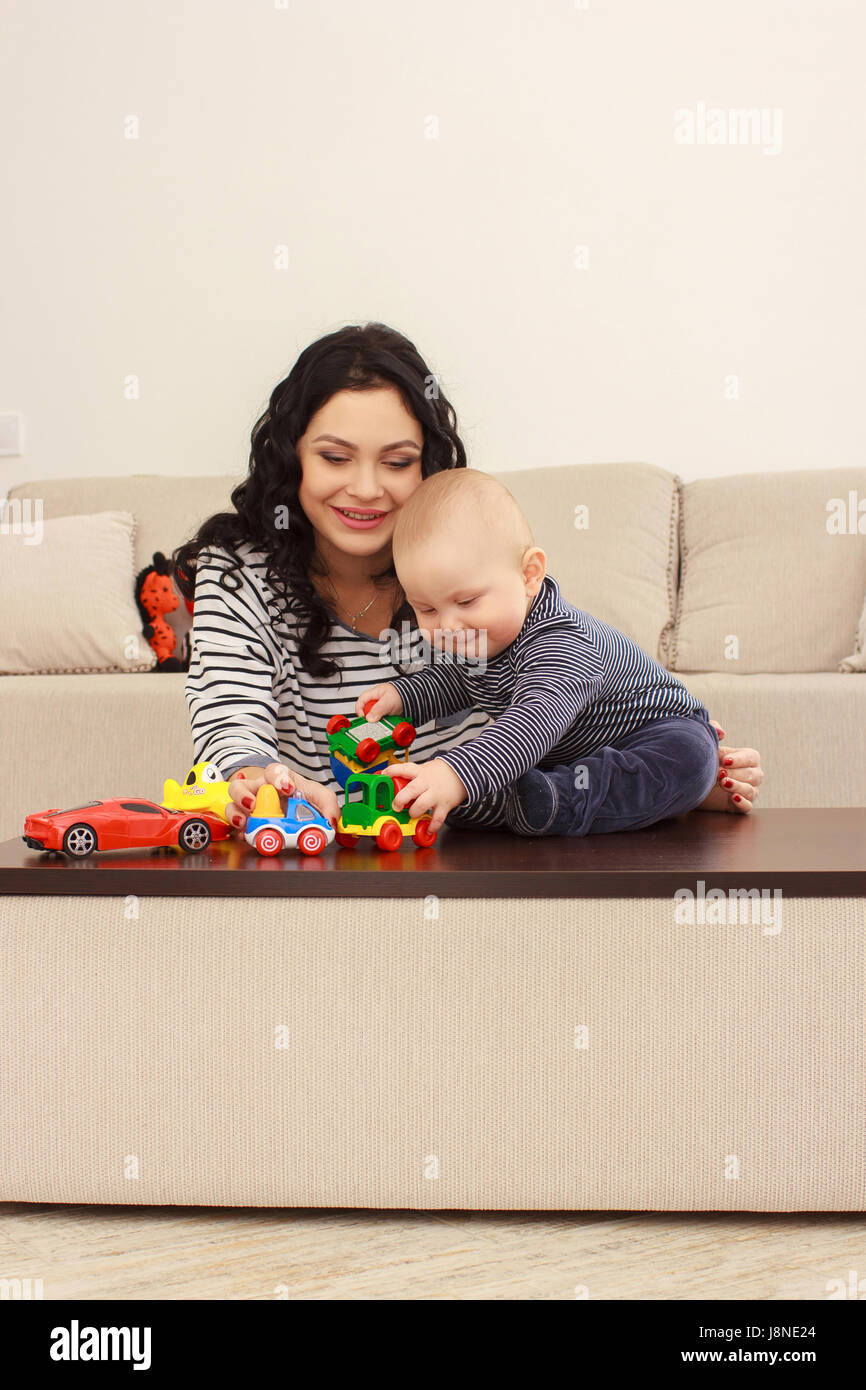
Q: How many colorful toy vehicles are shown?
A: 5